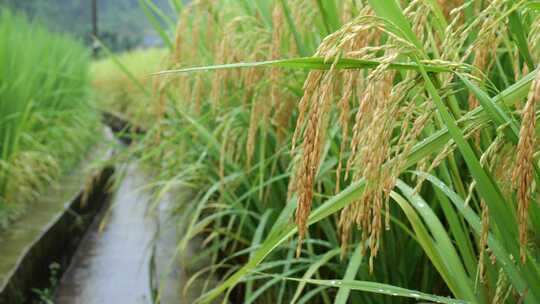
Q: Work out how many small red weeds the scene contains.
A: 0